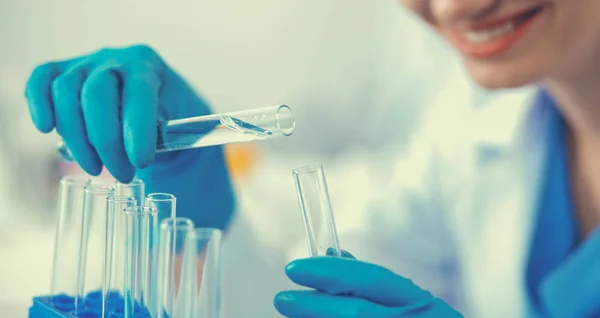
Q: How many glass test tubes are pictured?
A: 10